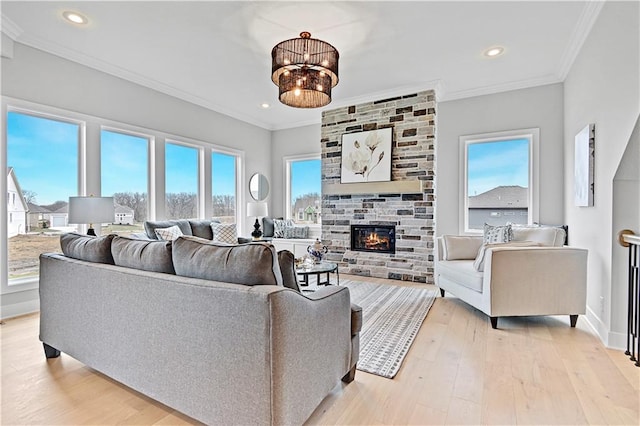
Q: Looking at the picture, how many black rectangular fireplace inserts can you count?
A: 1